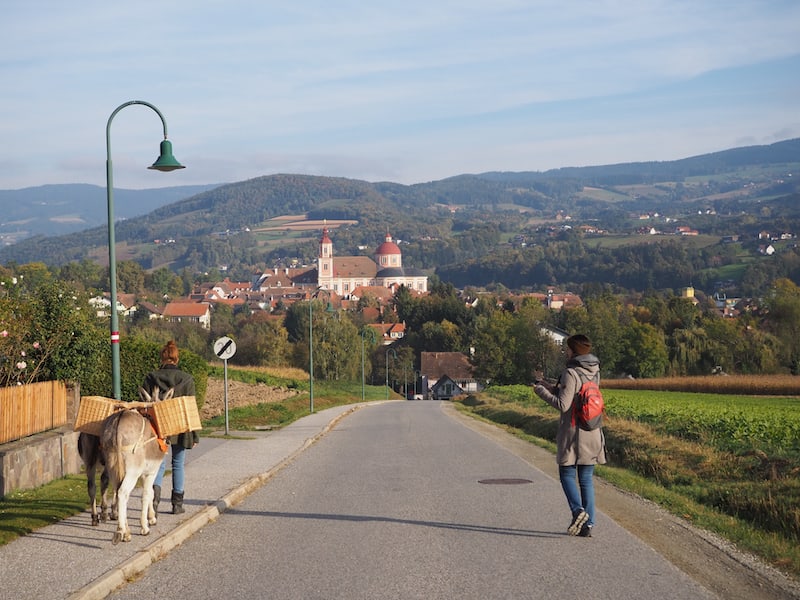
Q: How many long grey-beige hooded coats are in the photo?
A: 1